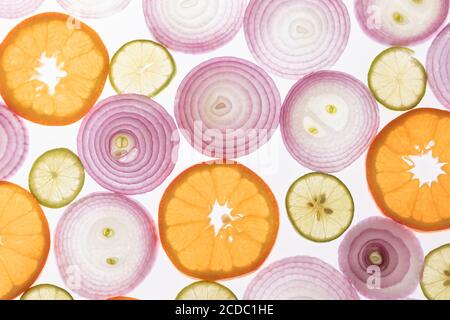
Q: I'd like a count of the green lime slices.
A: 7